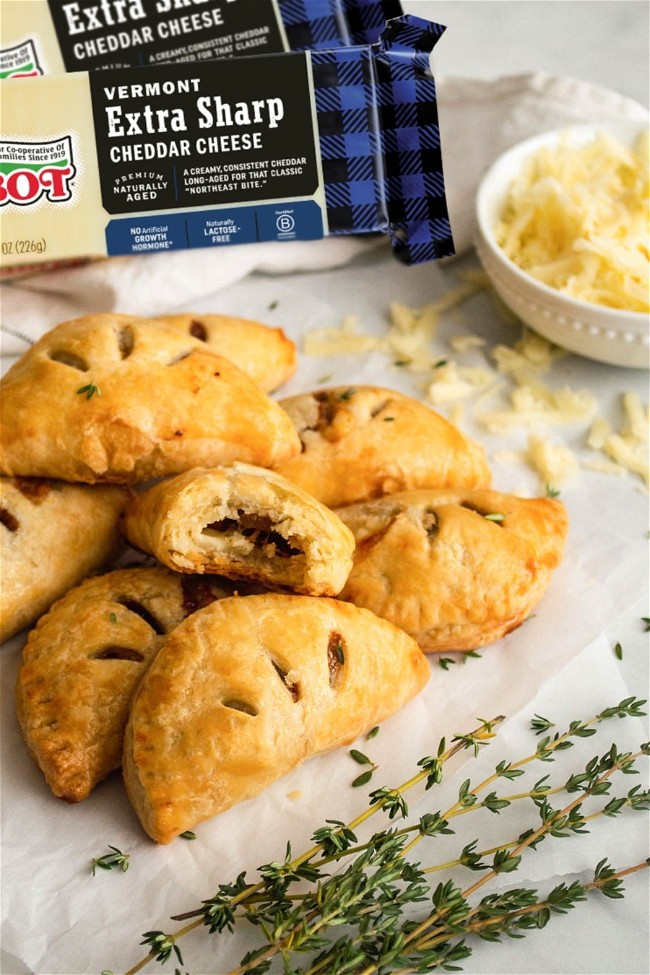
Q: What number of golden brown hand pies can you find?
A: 8